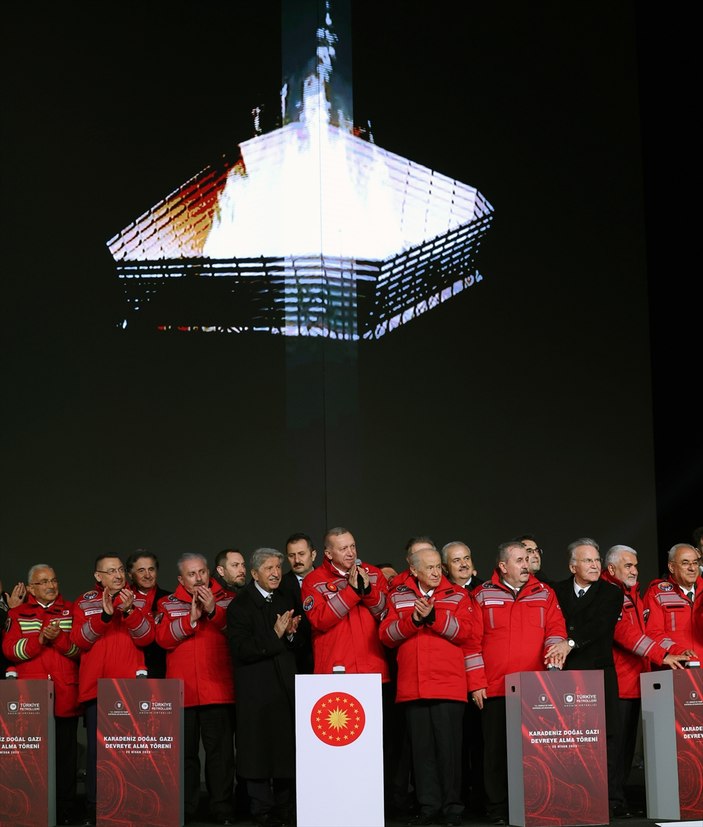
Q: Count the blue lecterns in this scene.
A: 0